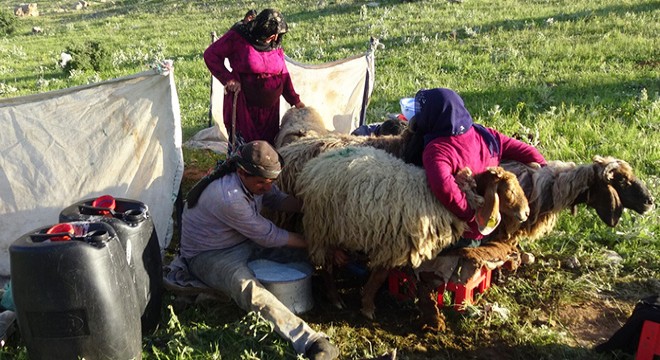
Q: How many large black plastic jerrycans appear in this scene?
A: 2